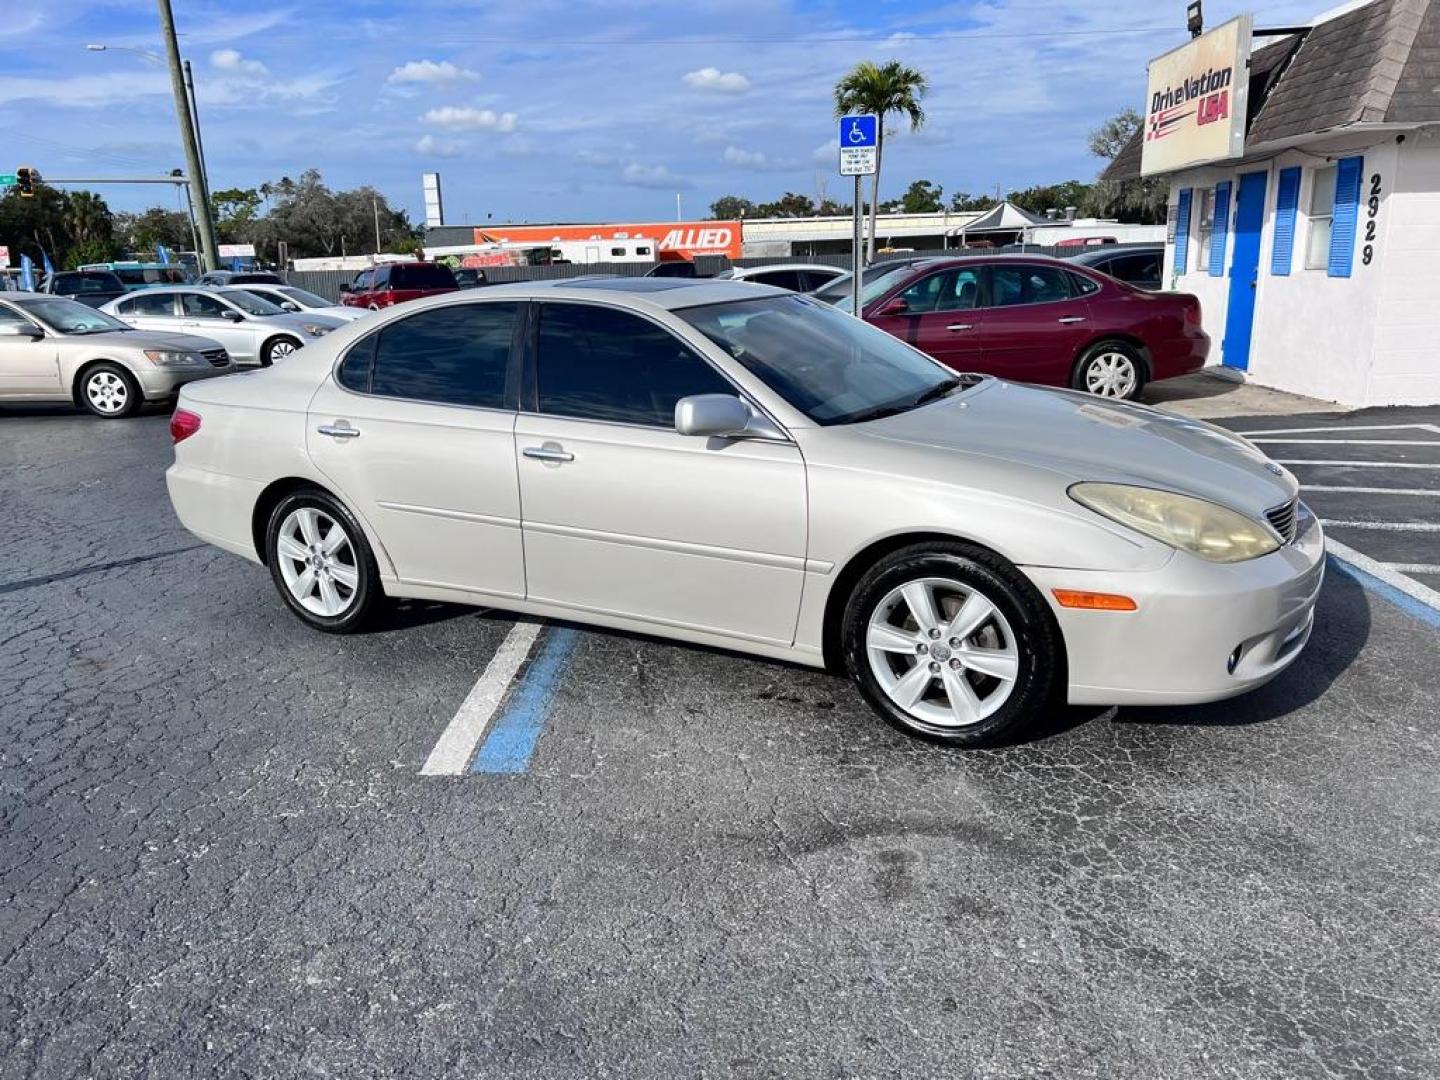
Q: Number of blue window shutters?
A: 4